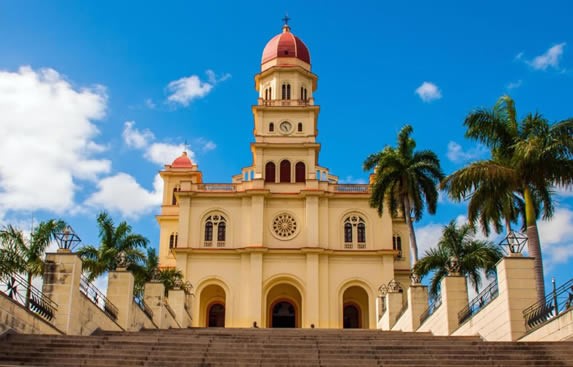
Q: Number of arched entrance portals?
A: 3